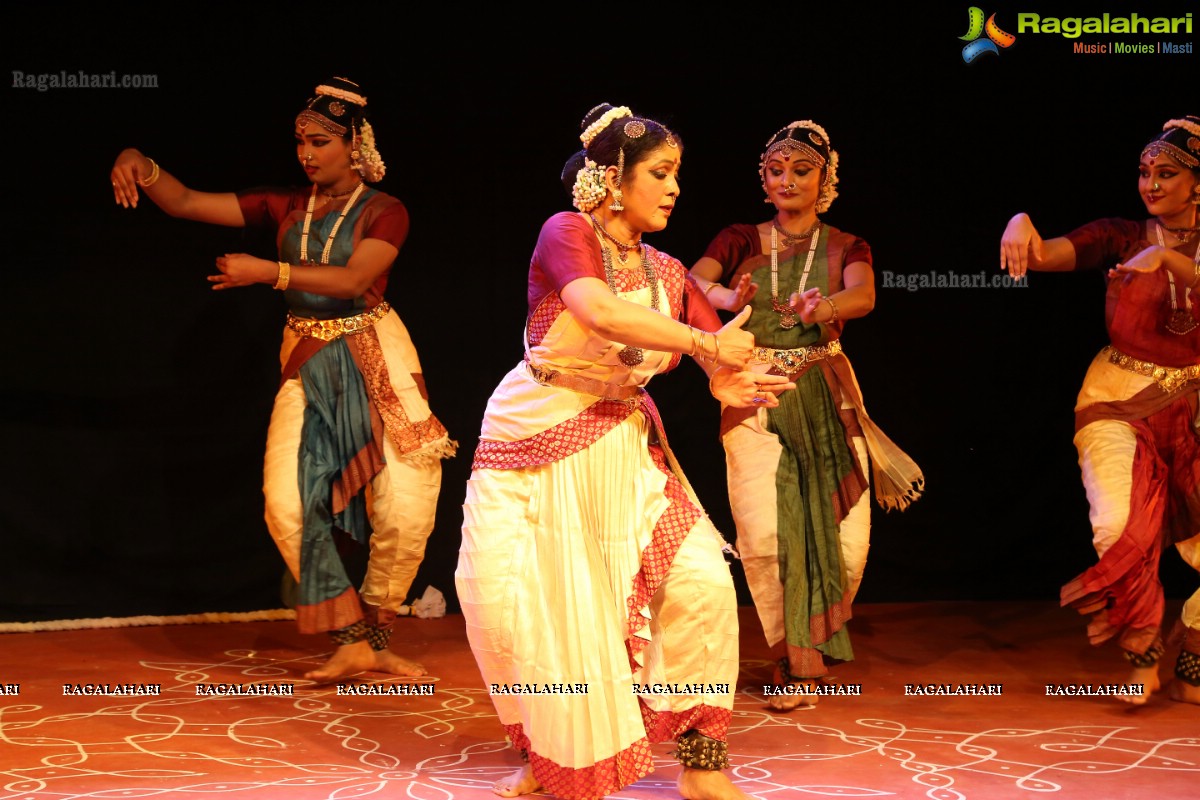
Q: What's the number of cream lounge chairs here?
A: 0